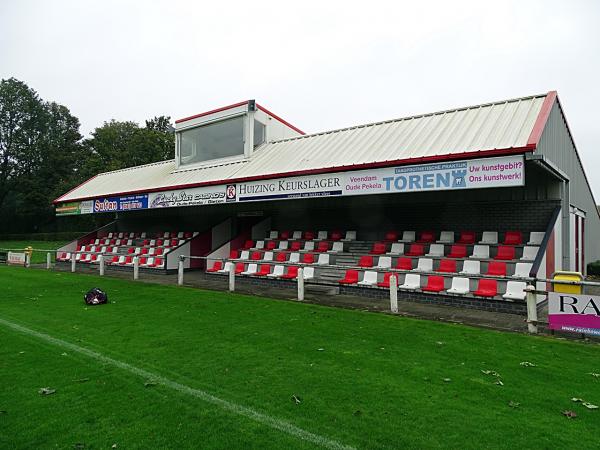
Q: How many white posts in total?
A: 10